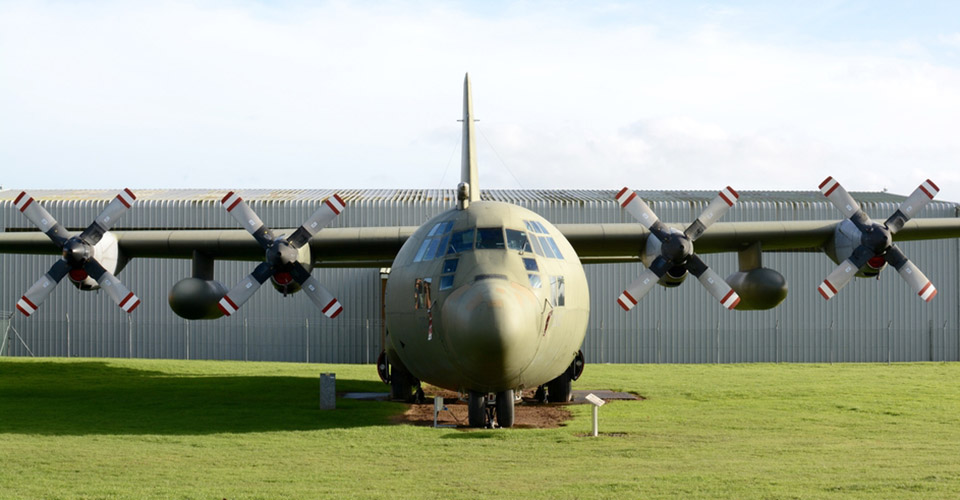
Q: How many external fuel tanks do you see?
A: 2